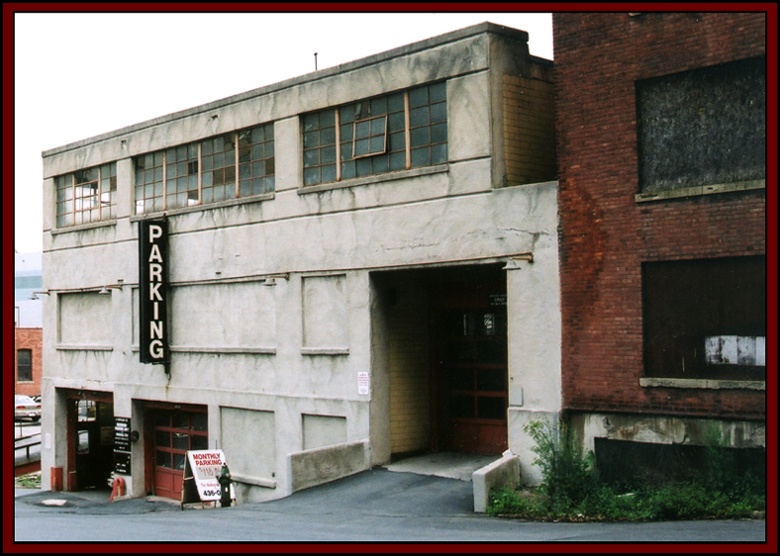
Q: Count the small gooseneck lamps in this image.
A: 4